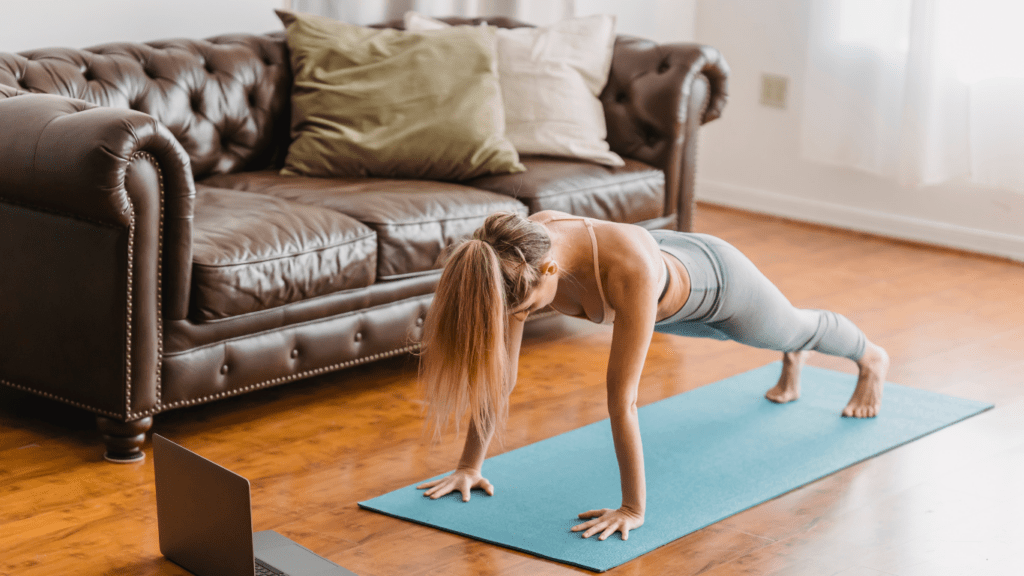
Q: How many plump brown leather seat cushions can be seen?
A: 3